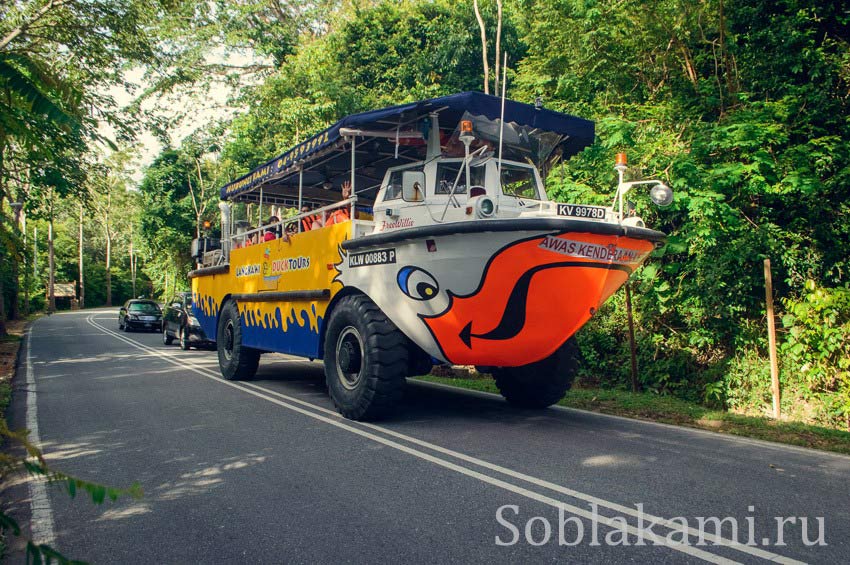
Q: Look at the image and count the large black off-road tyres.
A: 3